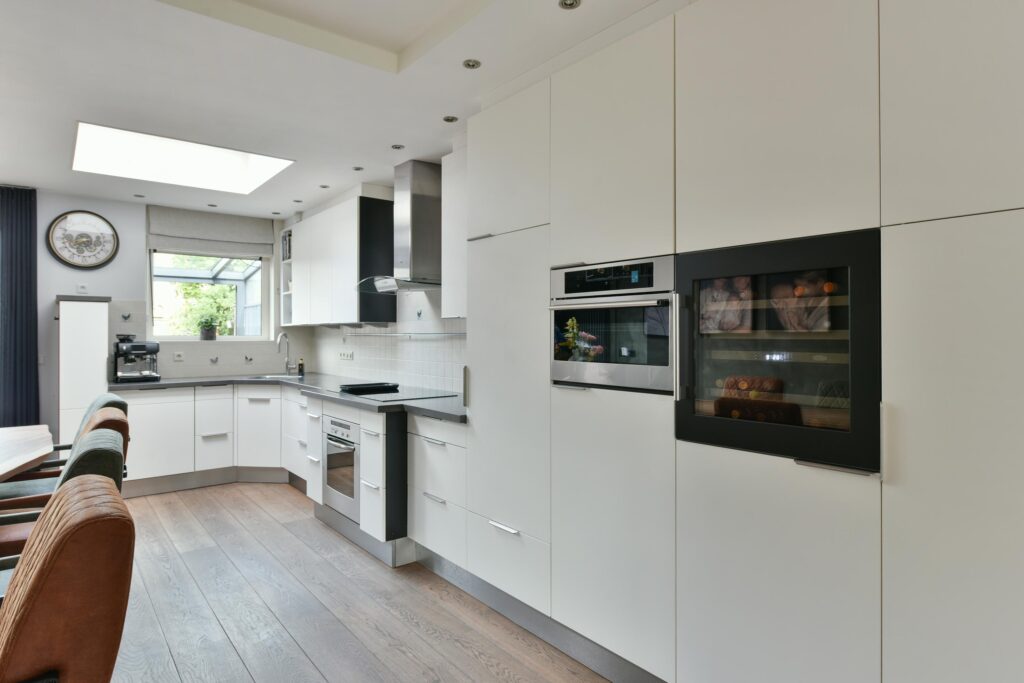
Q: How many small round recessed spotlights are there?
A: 10